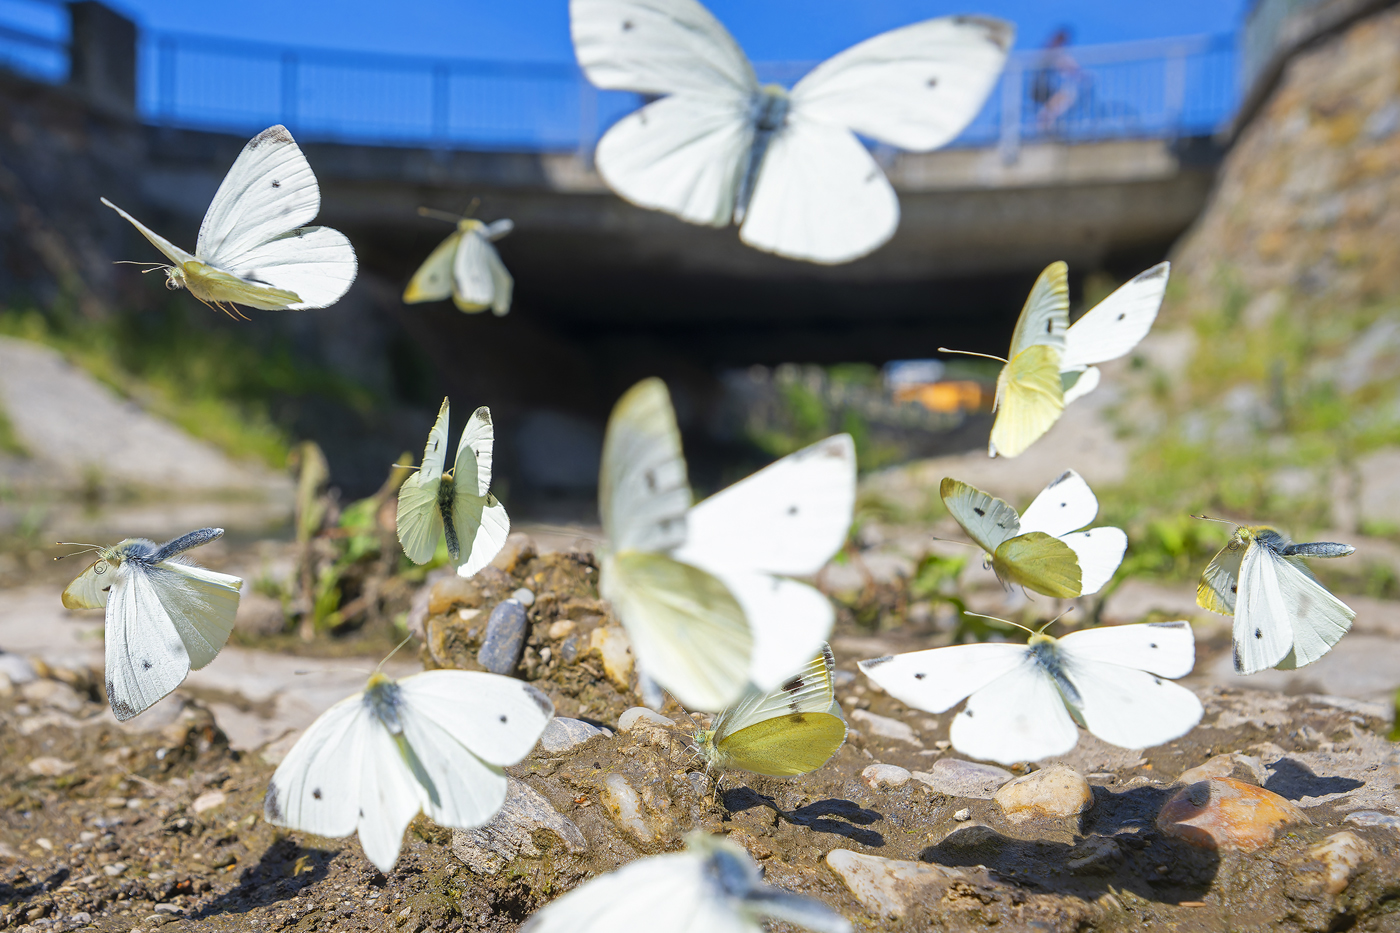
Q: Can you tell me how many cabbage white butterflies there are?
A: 13